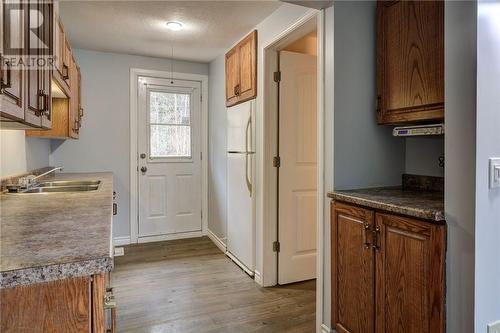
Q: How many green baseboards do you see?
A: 0